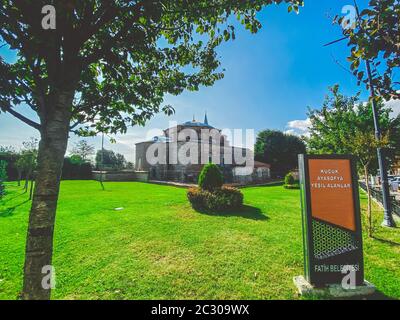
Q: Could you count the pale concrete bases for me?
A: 1